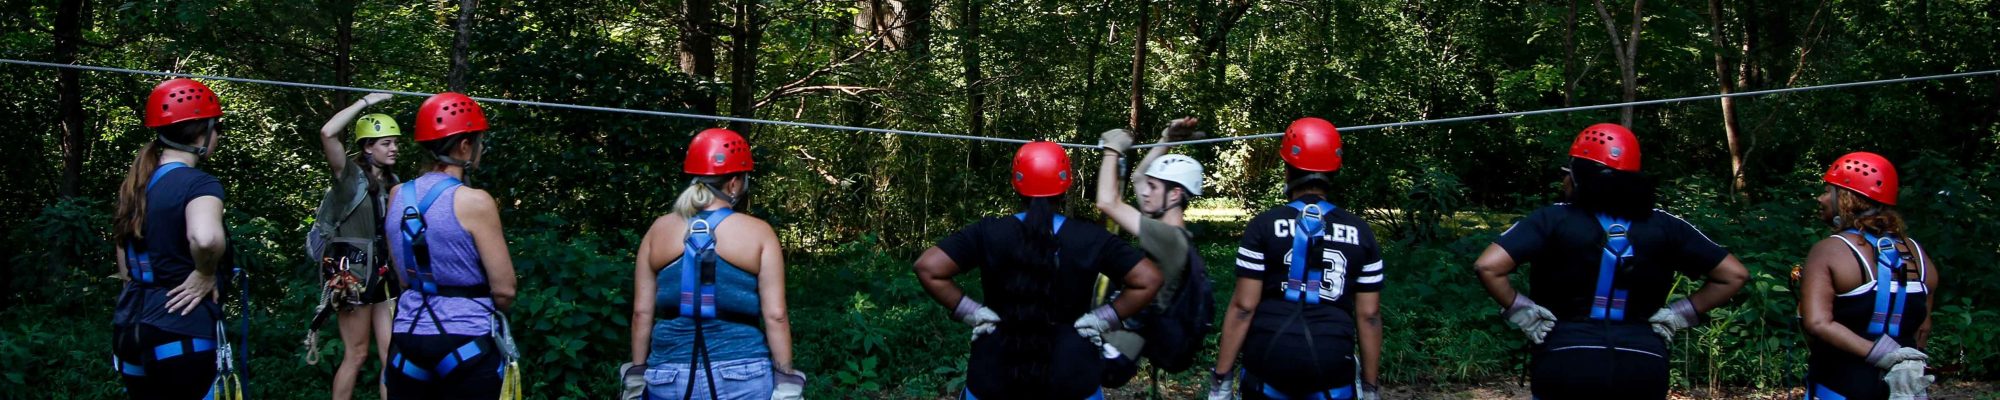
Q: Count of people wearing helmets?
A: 9